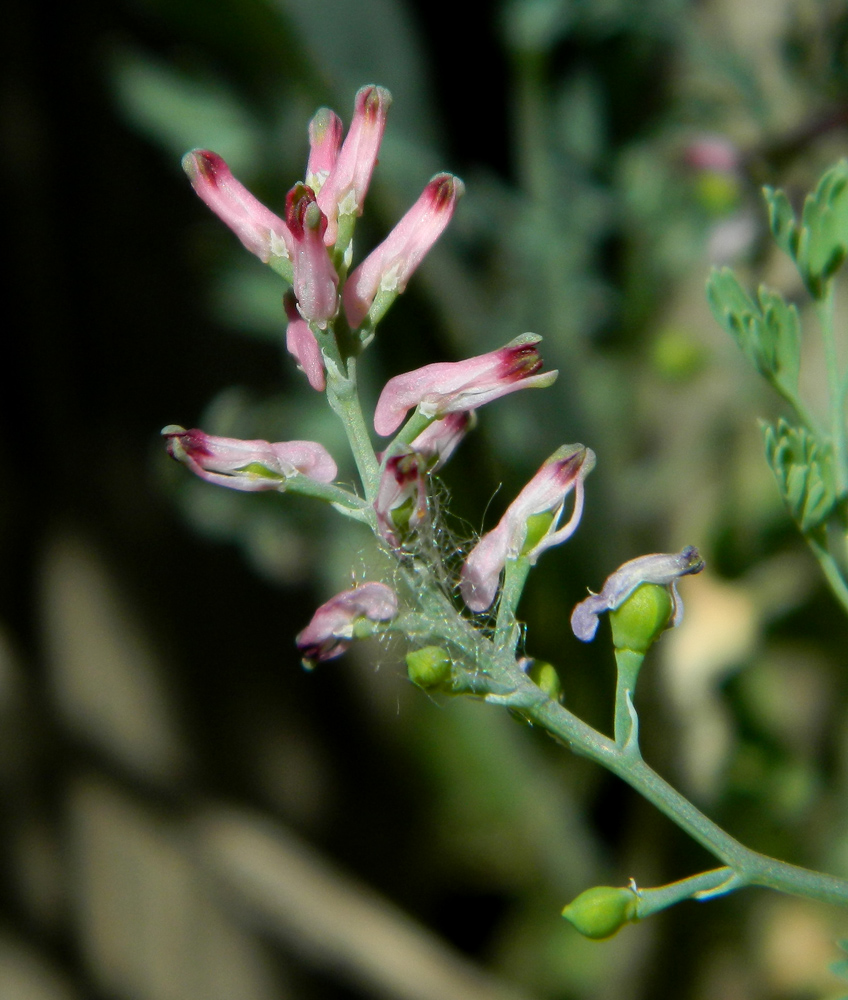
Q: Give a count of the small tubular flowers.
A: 13